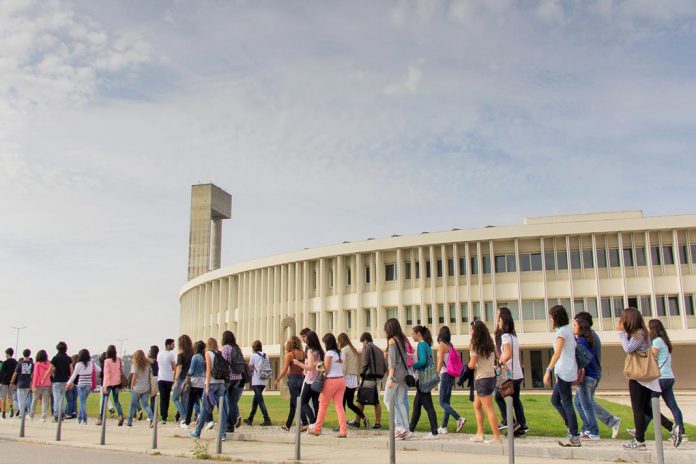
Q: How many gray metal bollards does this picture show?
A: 9